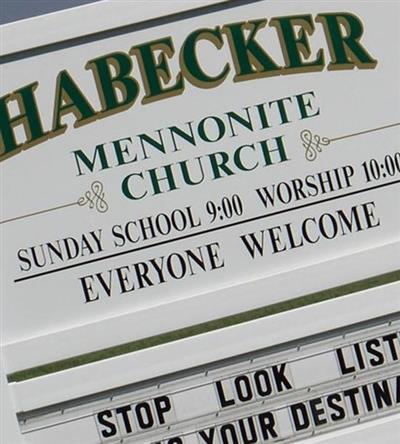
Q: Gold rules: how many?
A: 2